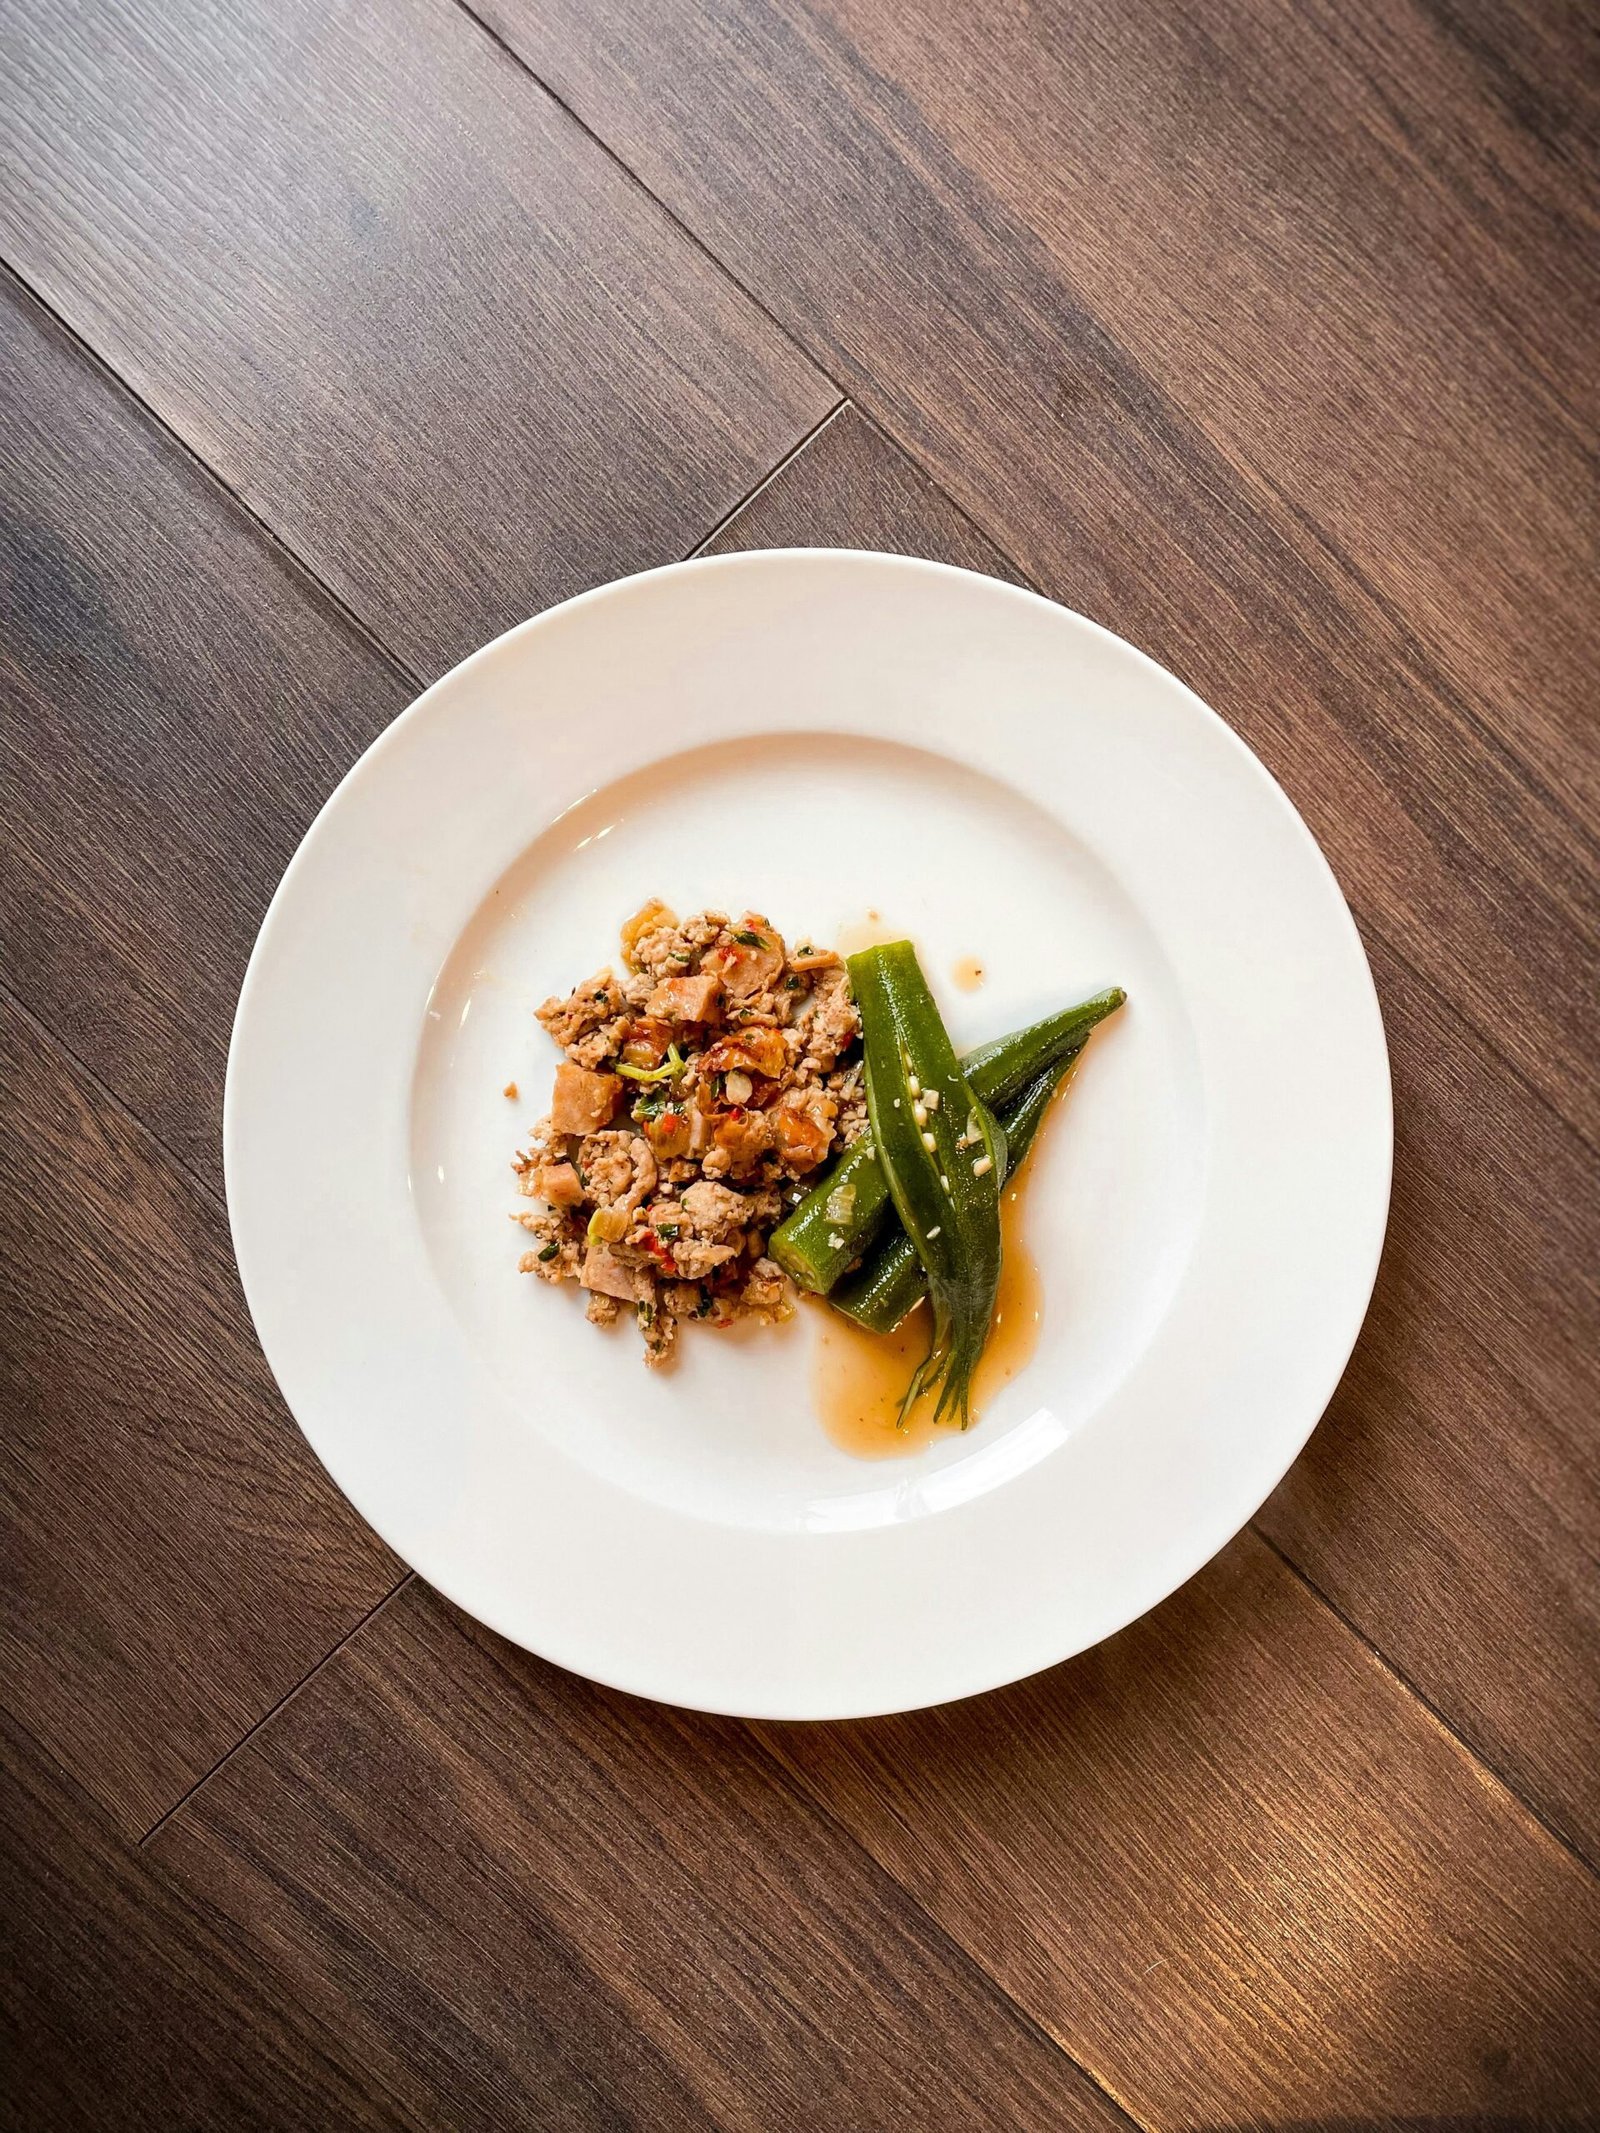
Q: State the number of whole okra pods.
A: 3